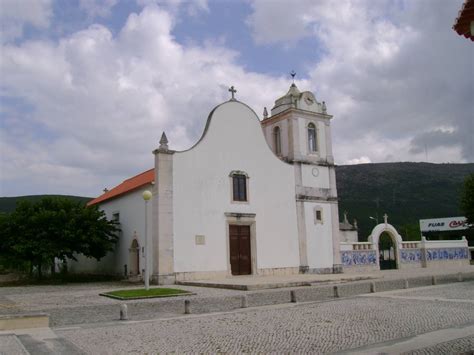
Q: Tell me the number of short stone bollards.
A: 9